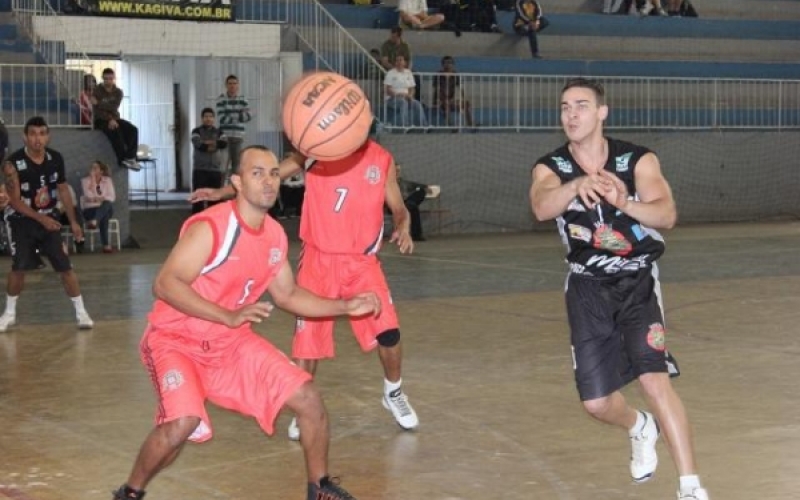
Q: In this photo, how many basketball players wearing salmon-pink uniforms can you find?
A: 2